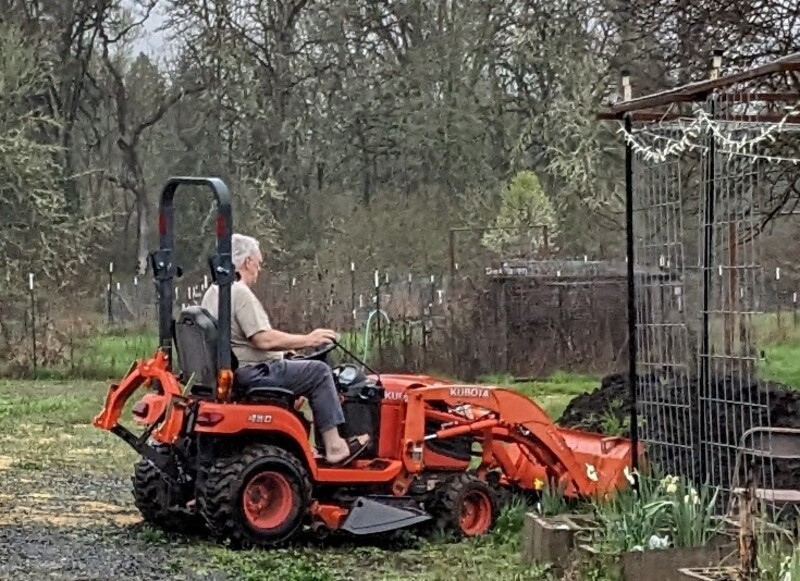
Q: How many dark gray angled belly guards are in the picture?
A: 1